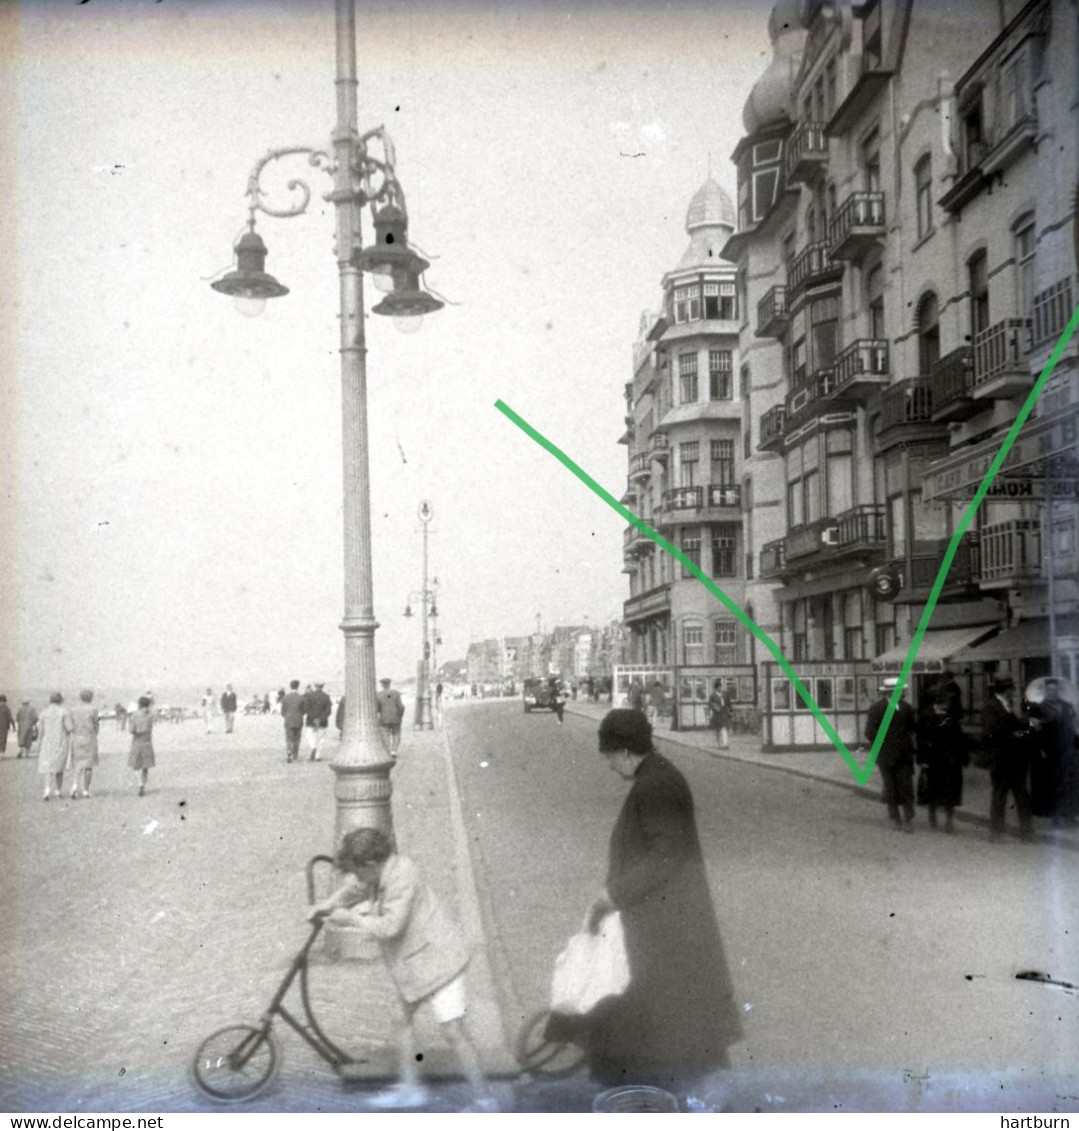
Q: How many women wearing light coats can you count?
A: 2